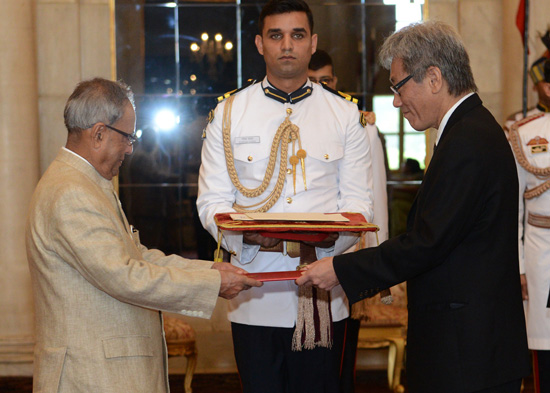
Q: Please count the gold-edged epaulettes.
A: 2